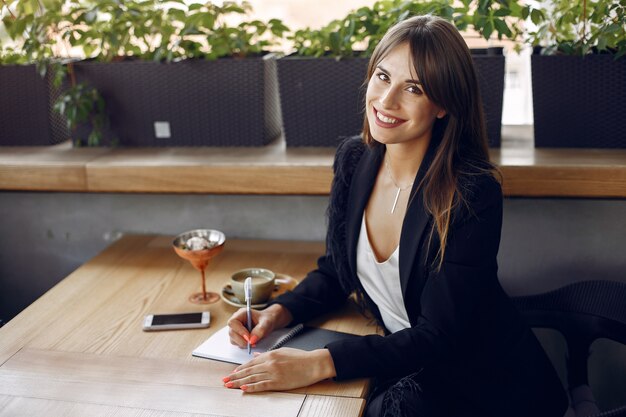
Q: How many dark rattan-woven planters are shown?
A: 4